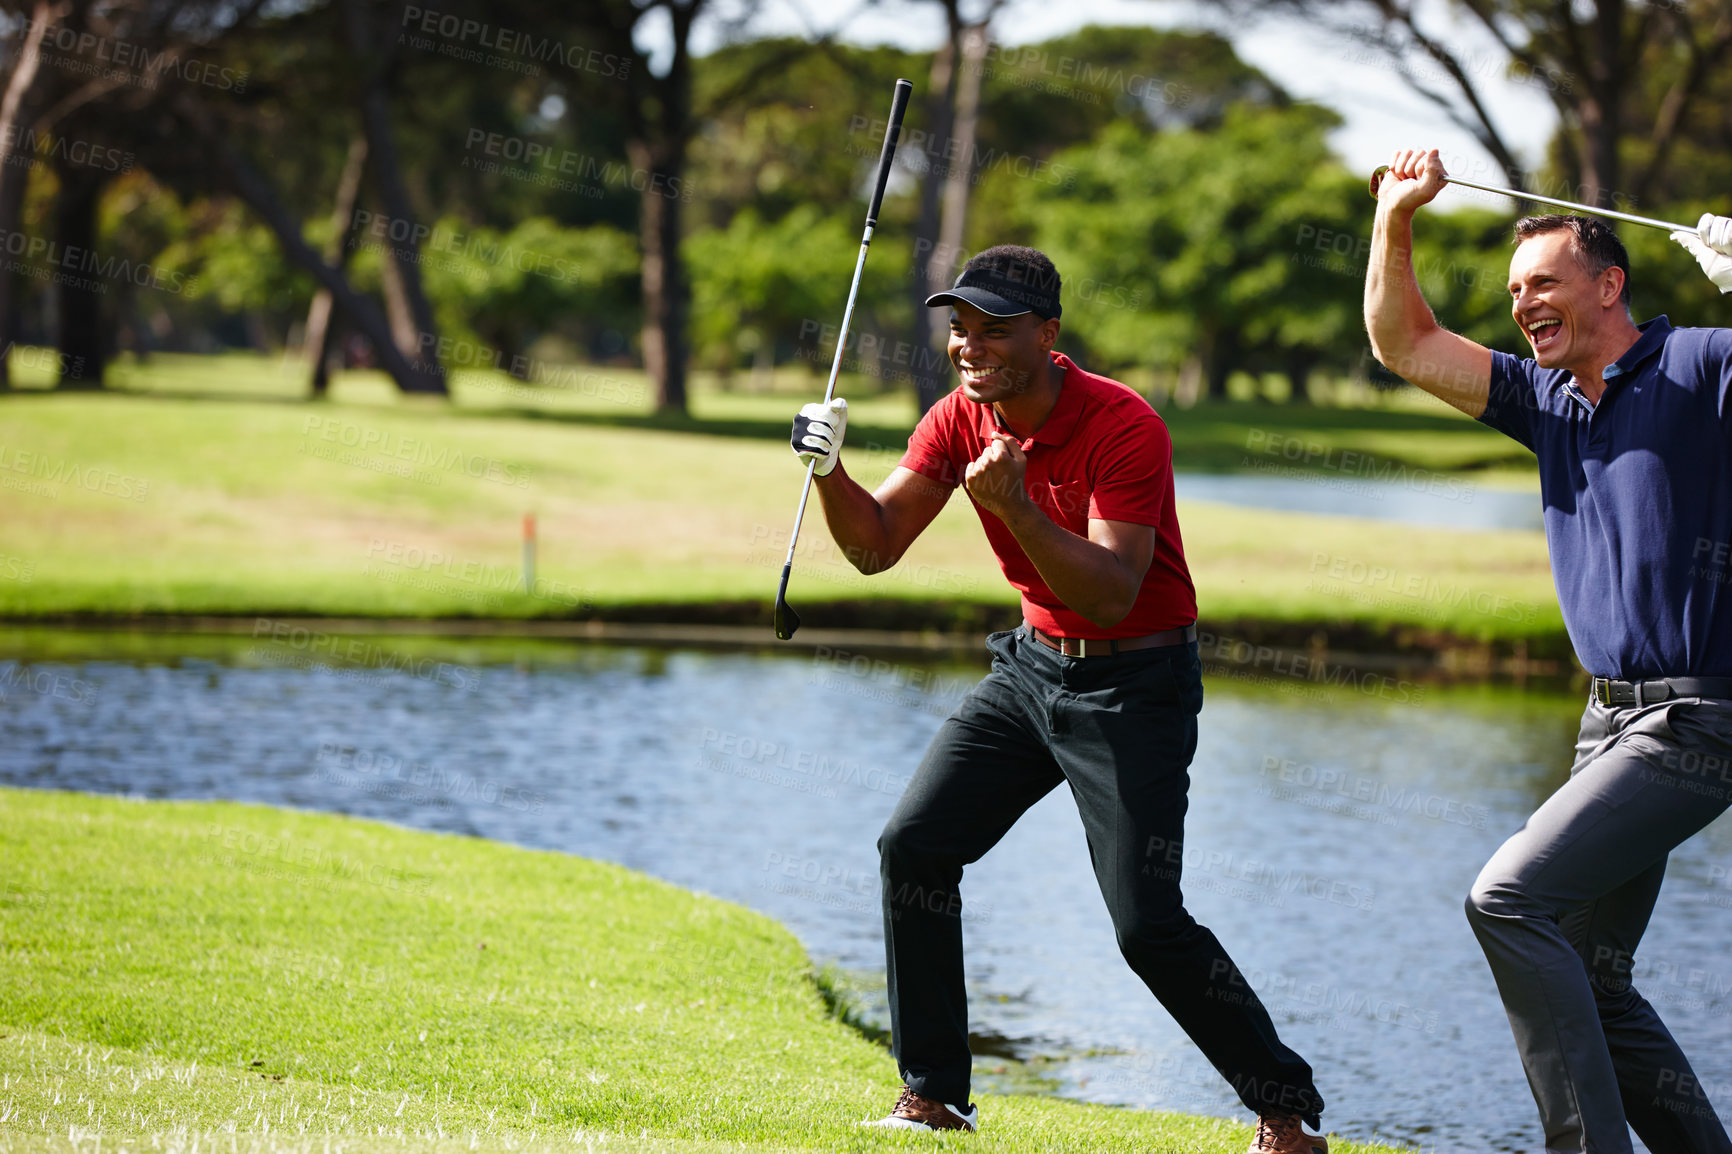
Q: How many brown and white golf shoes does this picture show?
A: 2